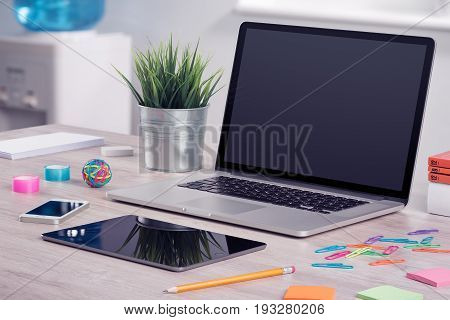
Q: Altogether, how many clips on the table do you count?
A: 14